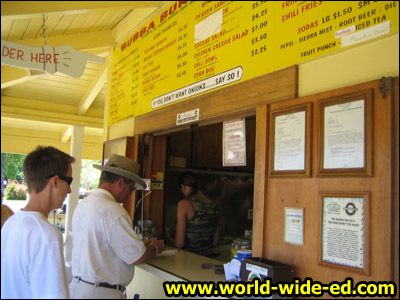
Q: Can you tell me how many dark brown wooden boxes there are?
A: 1